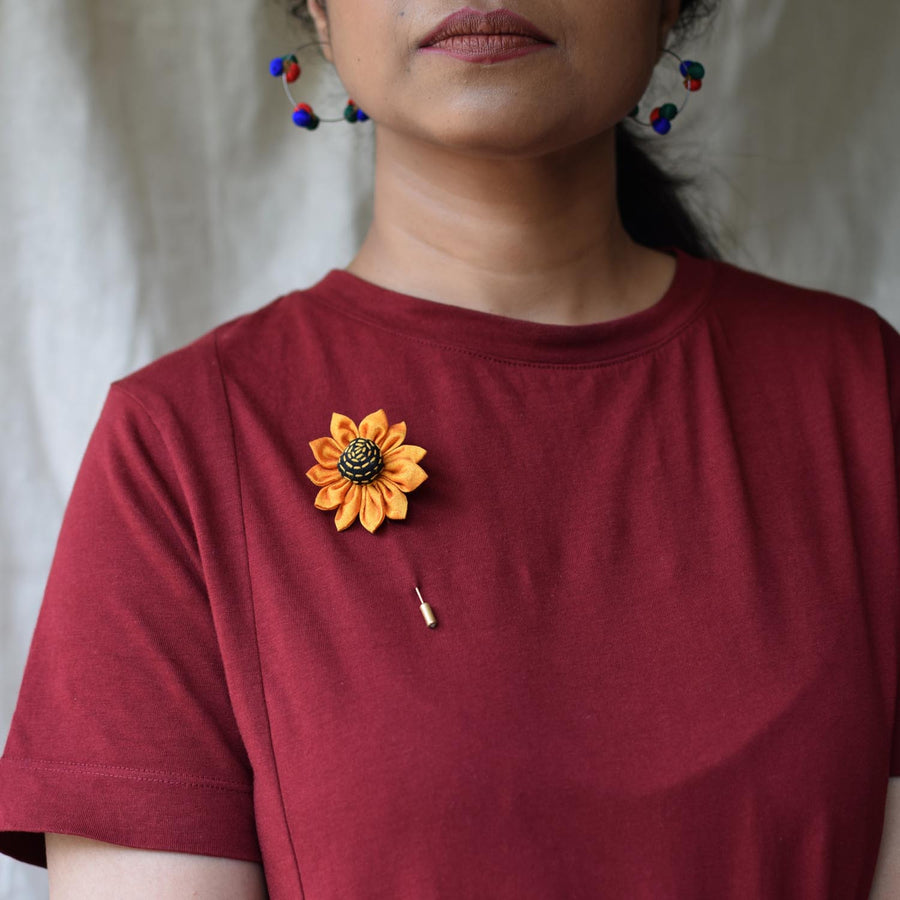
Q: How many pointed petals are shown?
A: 11